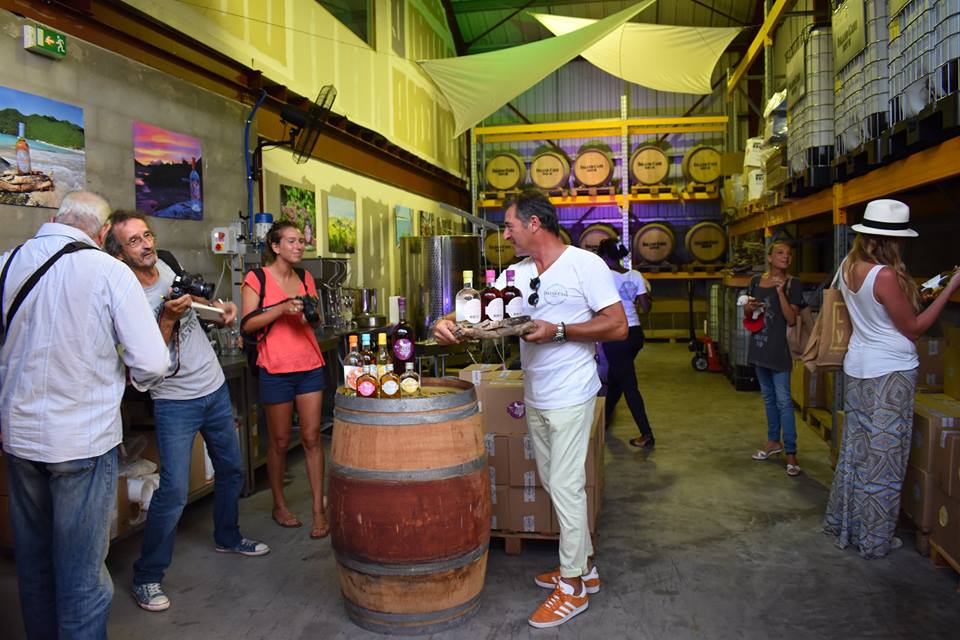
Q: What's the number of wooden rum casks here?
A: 11